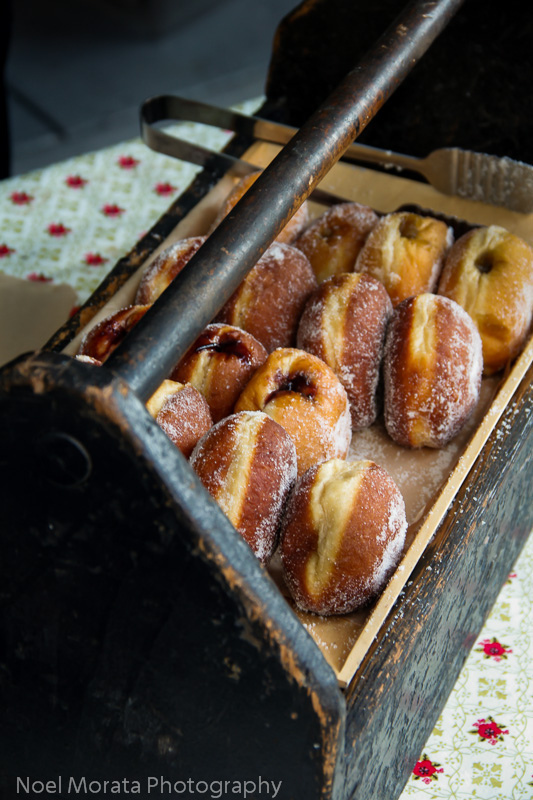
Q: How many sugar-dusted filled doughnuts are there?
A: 14